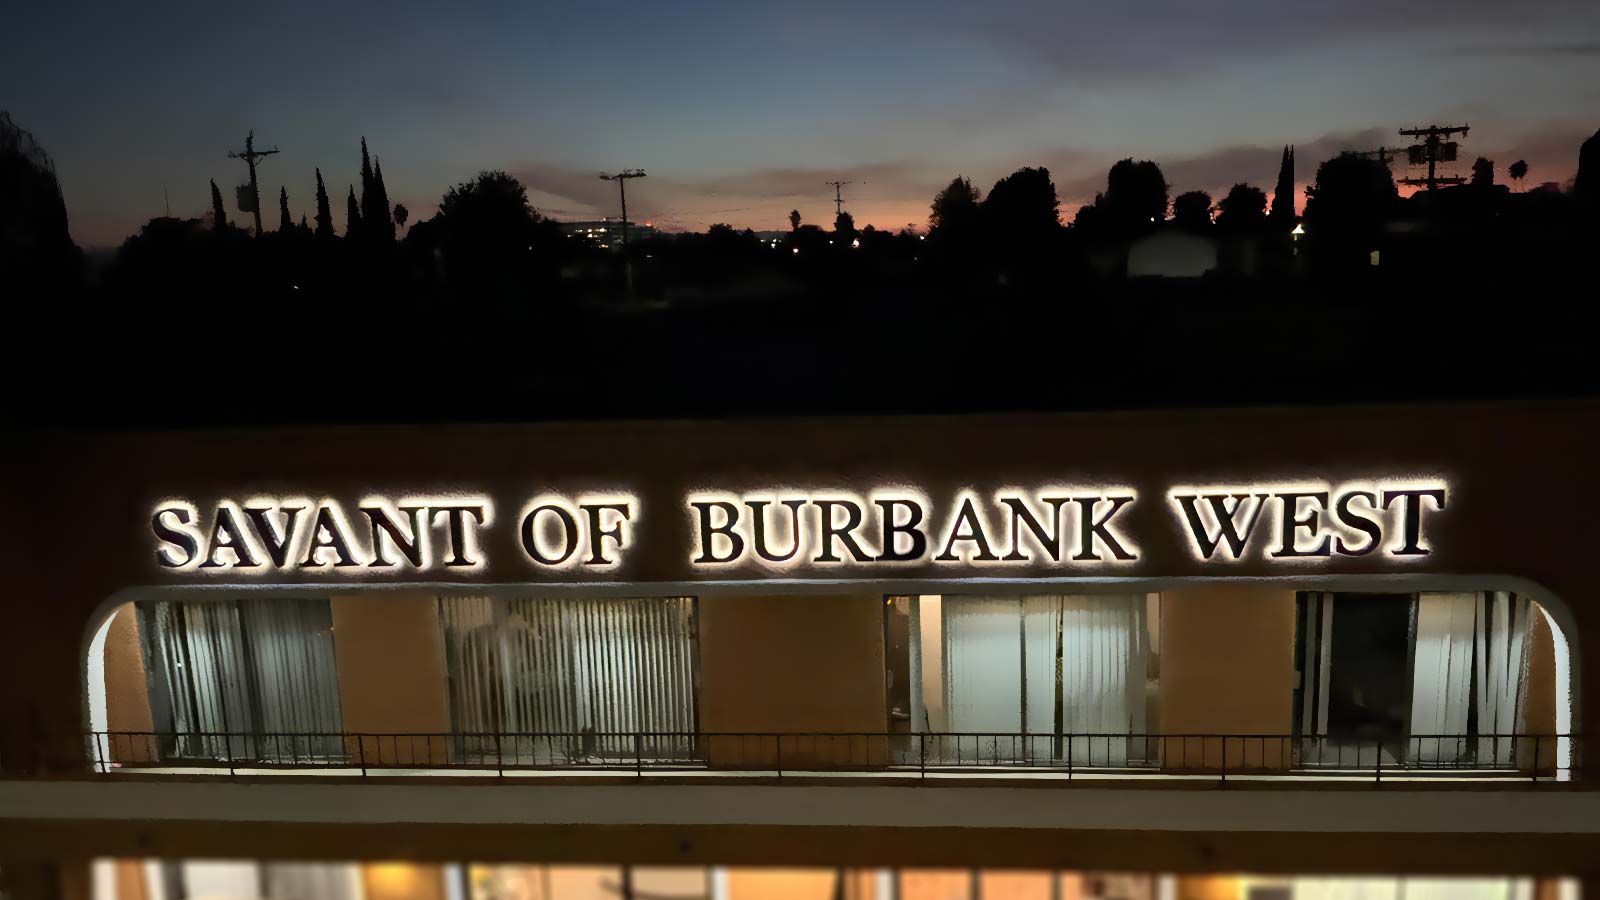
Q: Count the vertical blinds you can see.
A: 4